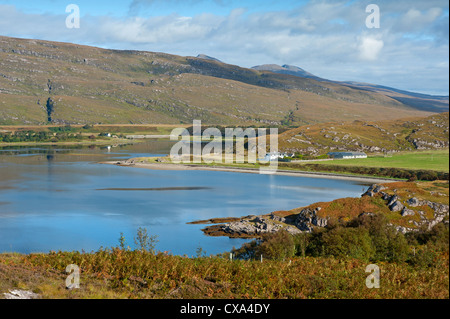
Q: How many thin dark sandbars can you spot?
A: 1